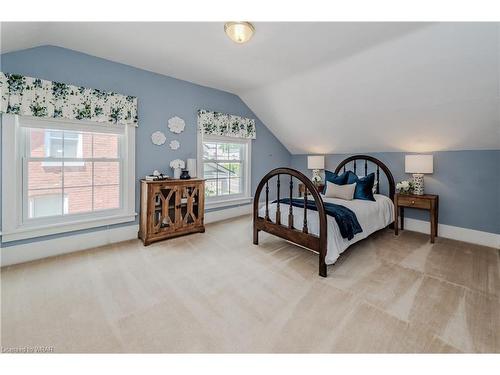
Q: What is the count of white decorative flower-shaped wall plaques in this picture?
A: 3